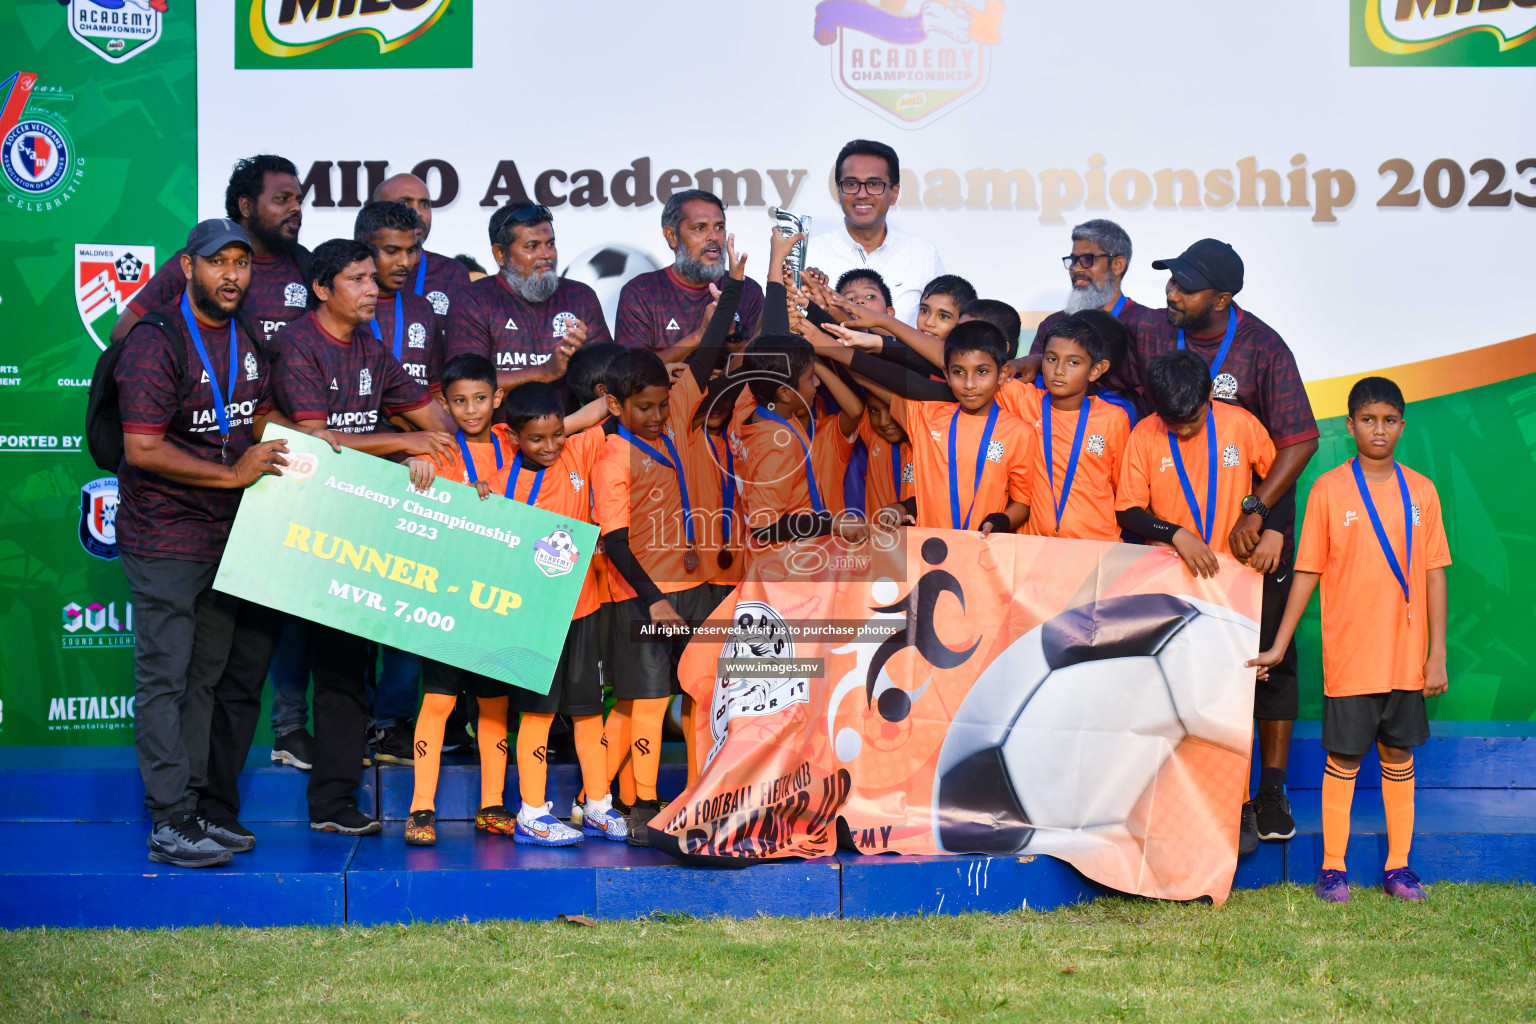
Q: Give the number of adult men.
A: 10